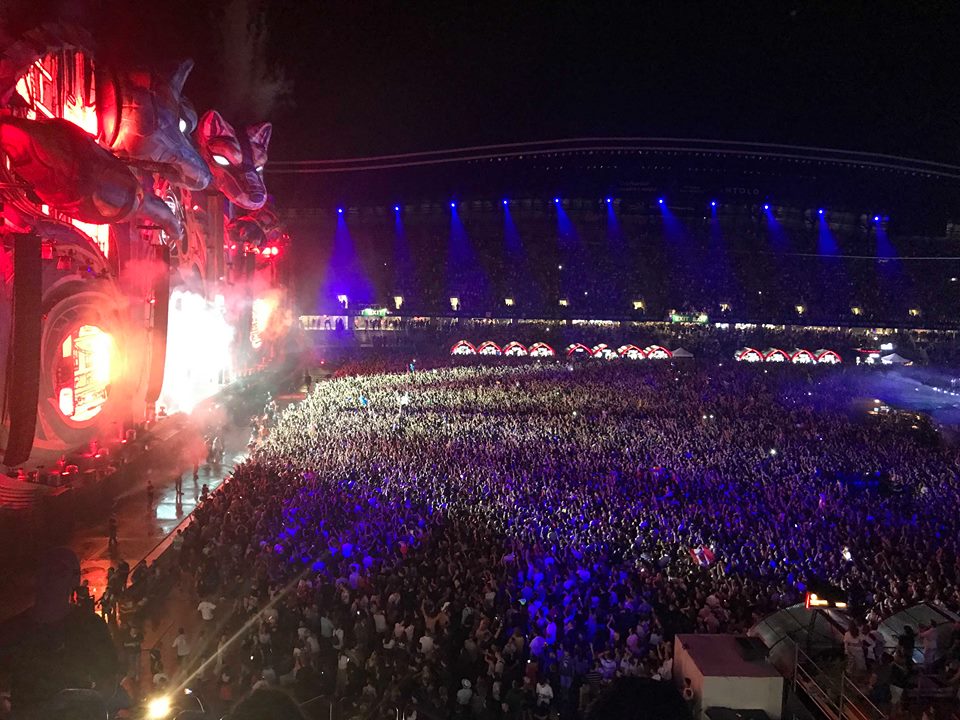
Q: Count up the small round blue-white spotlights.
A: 11